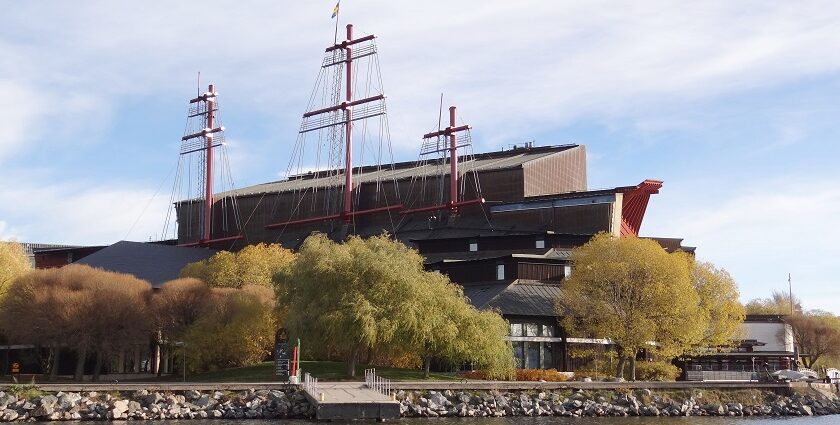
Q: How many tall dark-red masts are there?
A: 3